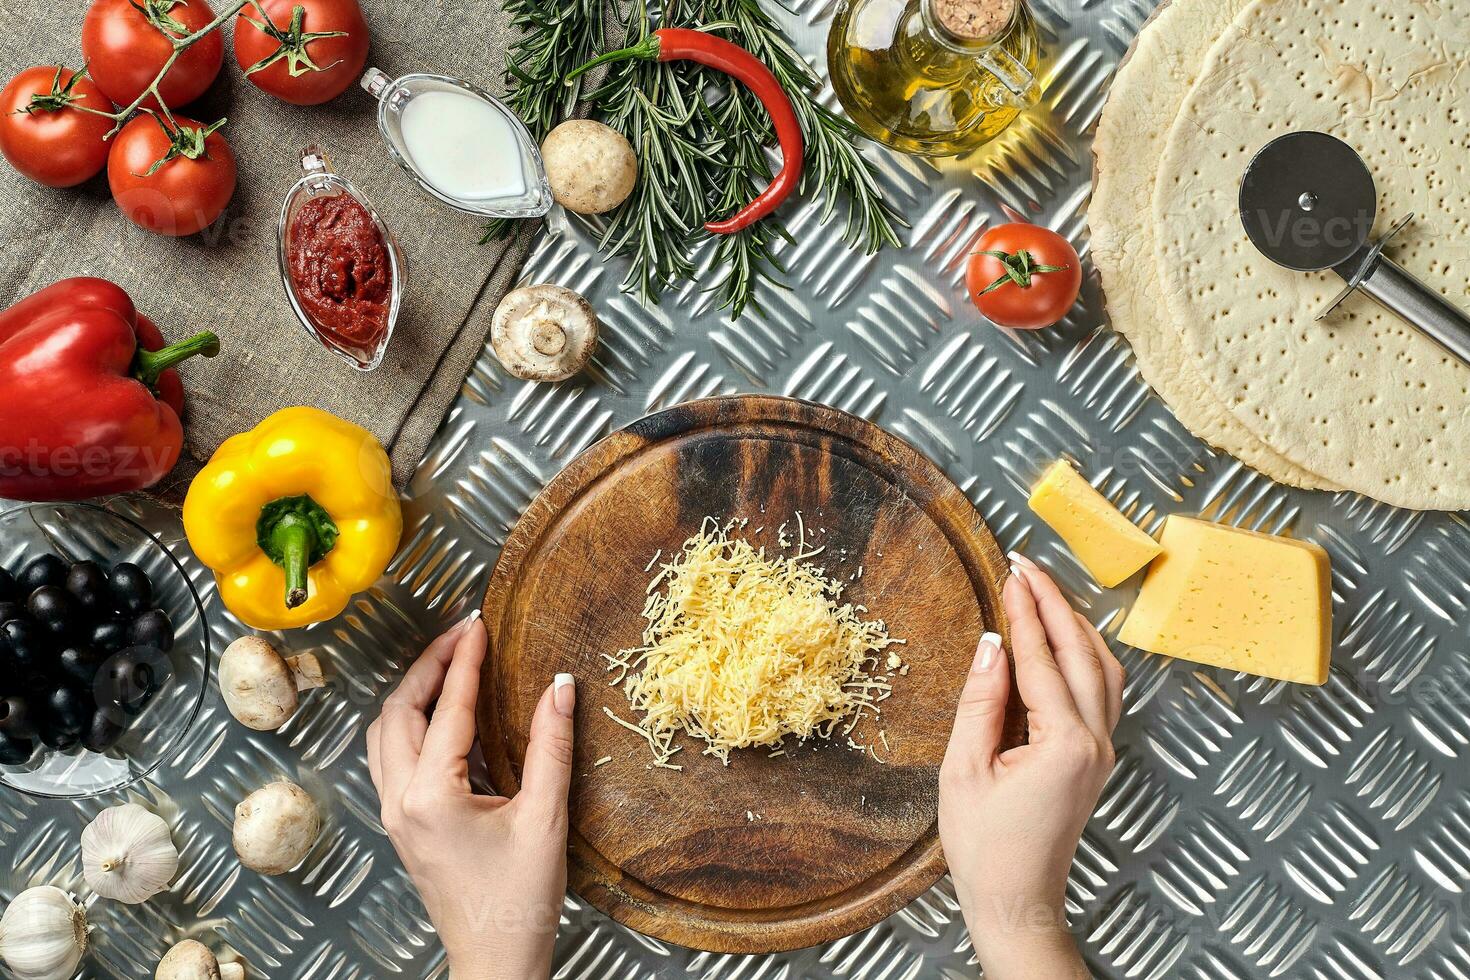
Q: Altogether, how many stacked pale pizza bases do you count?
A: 2